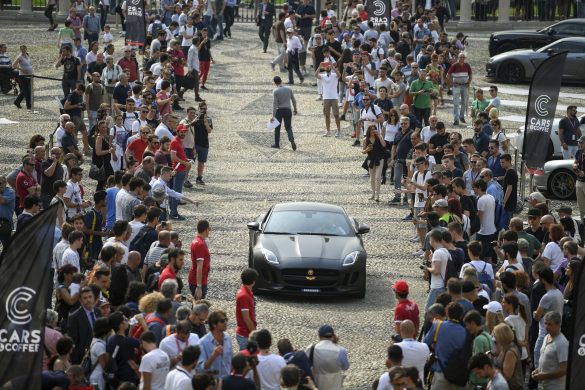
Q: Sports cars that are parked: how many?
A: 4